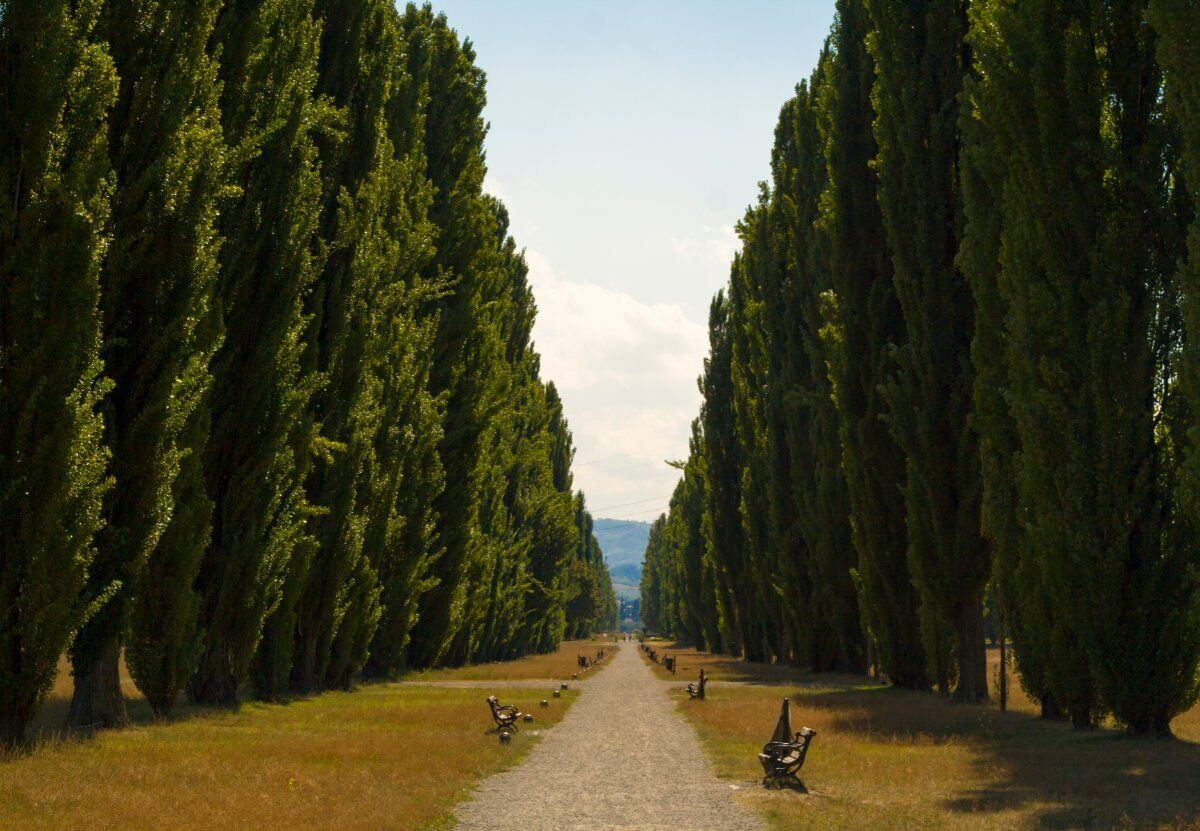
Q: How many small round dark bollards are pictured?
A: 6